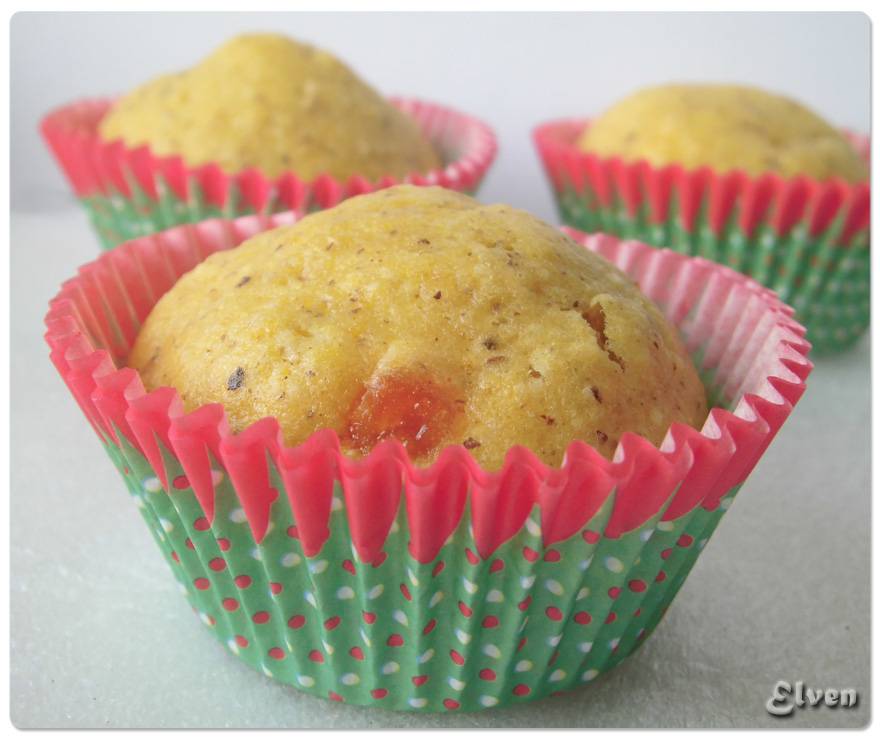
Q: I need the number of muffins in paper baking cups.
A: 3